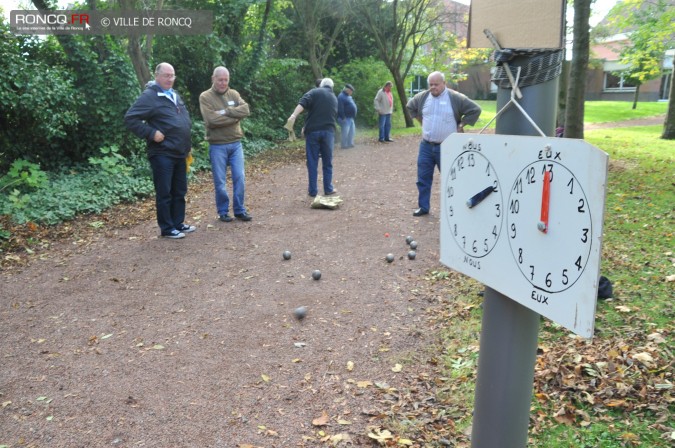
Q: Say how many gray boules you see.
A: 7